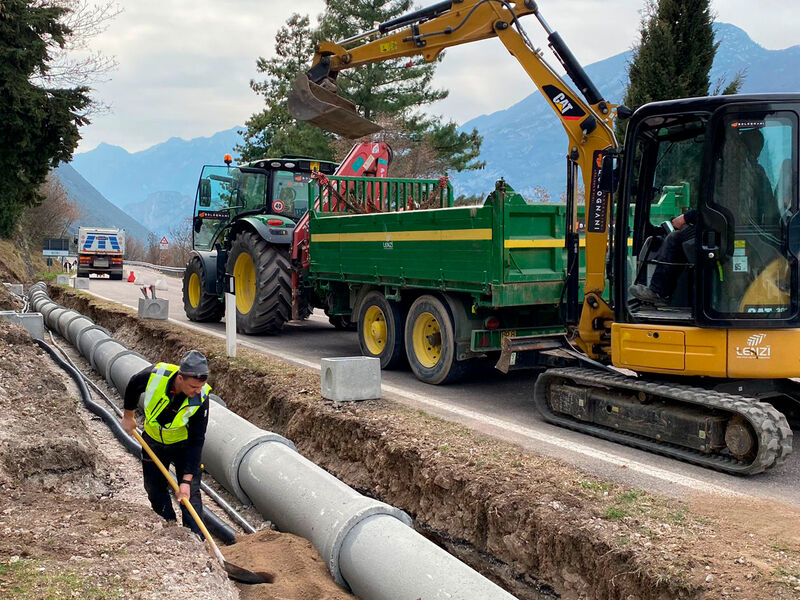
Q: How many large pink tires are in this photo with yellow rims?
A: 0